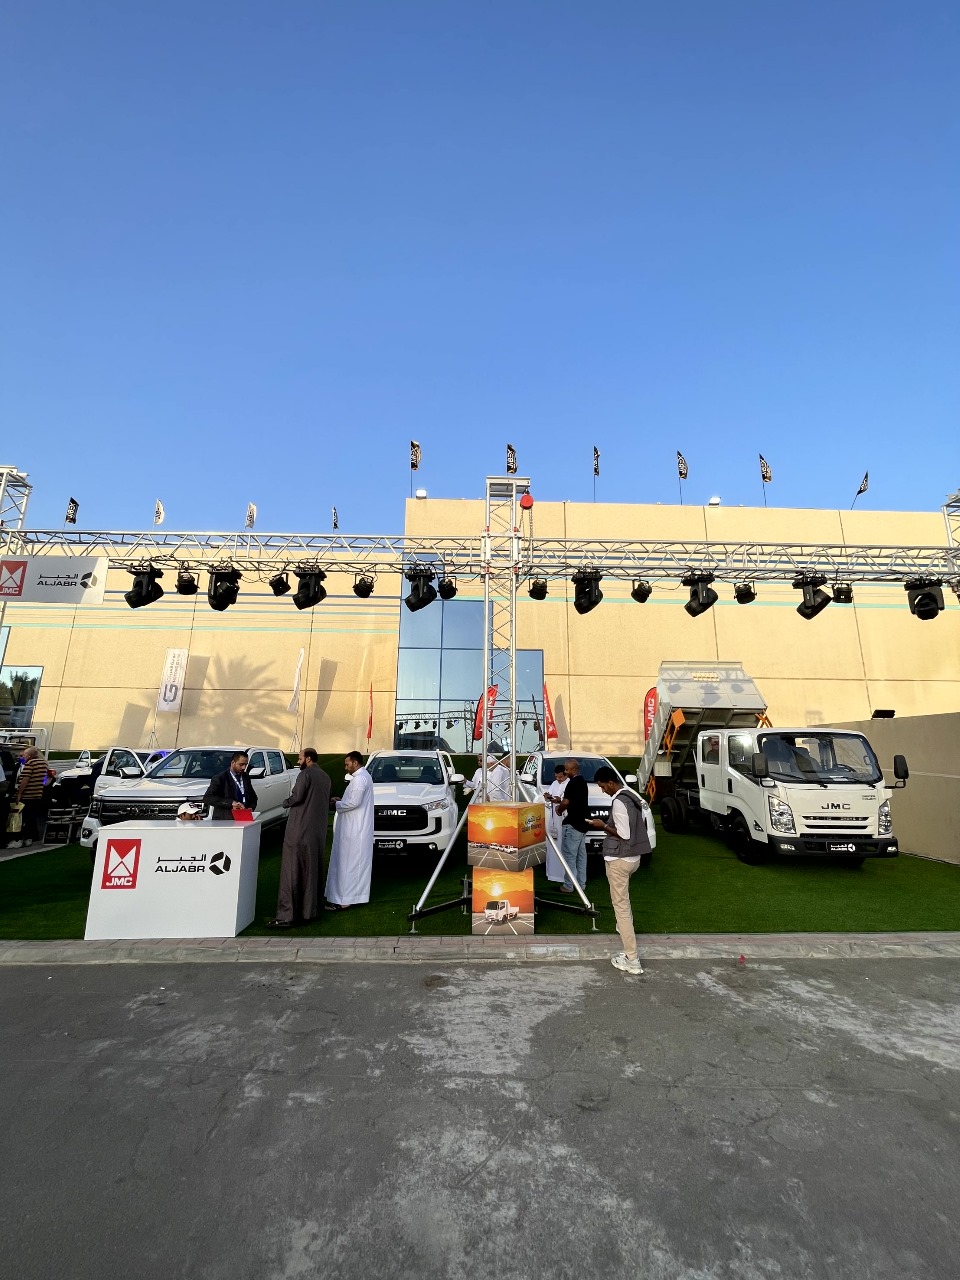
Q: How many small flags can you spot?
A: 10